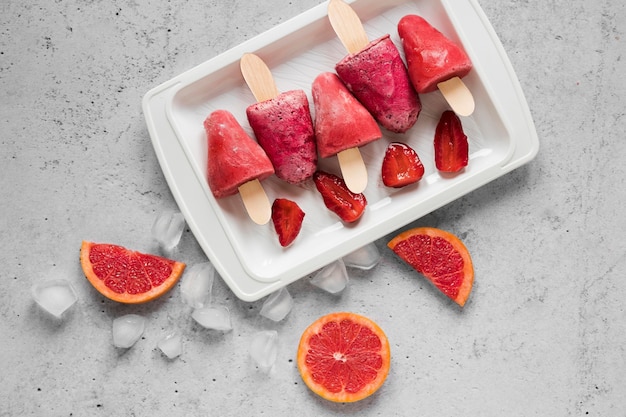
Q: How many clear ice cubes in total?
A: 10